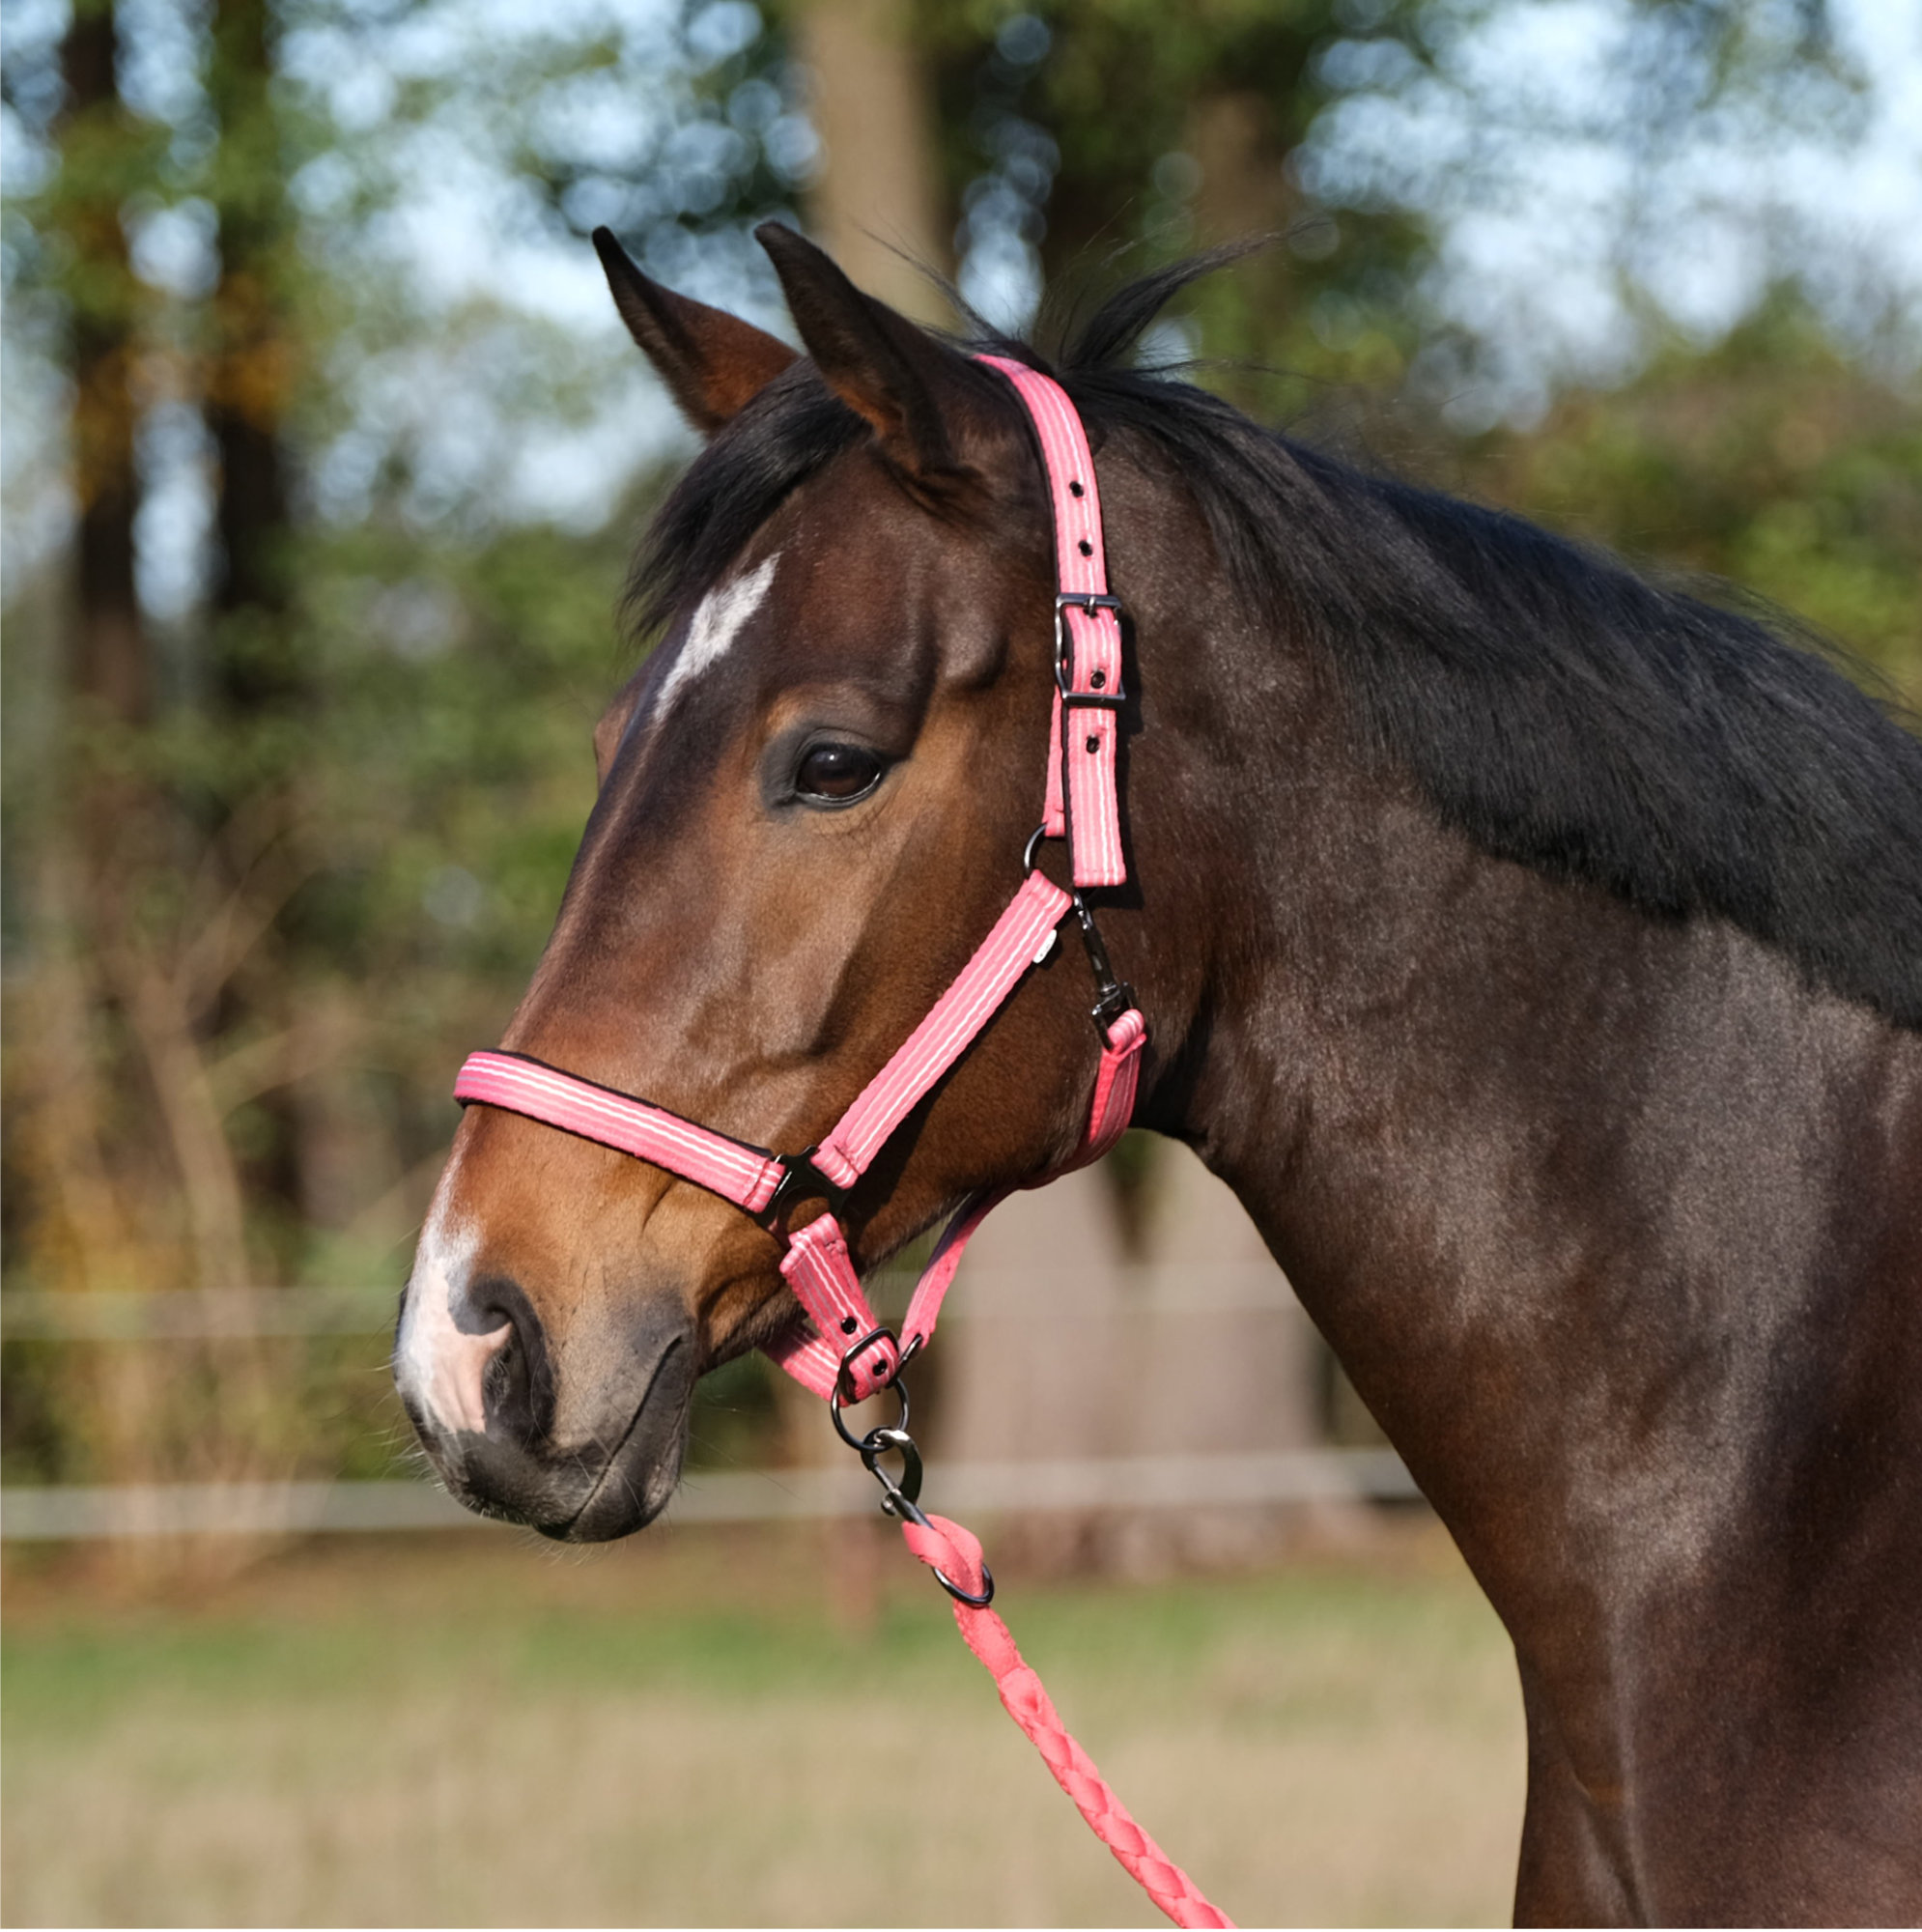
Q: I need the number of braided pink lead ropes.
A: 1